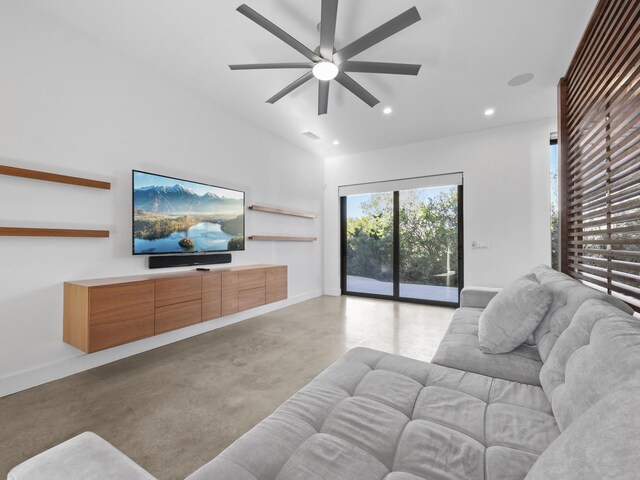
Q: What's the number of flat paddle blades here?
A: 8